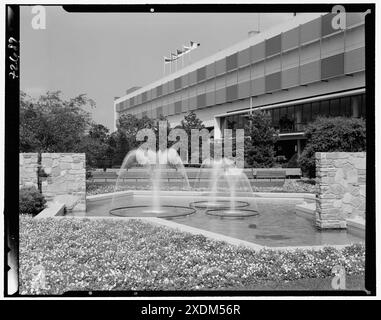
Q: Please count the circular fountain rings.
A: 3